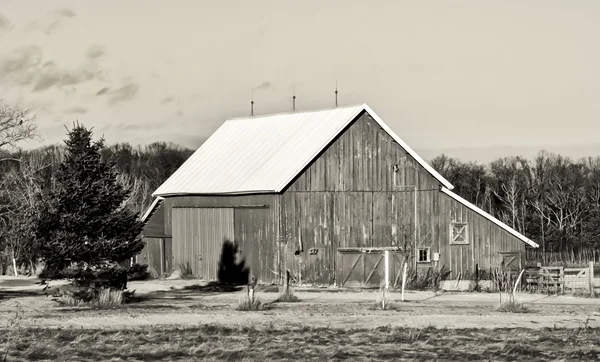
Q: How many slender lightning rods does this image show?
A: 3